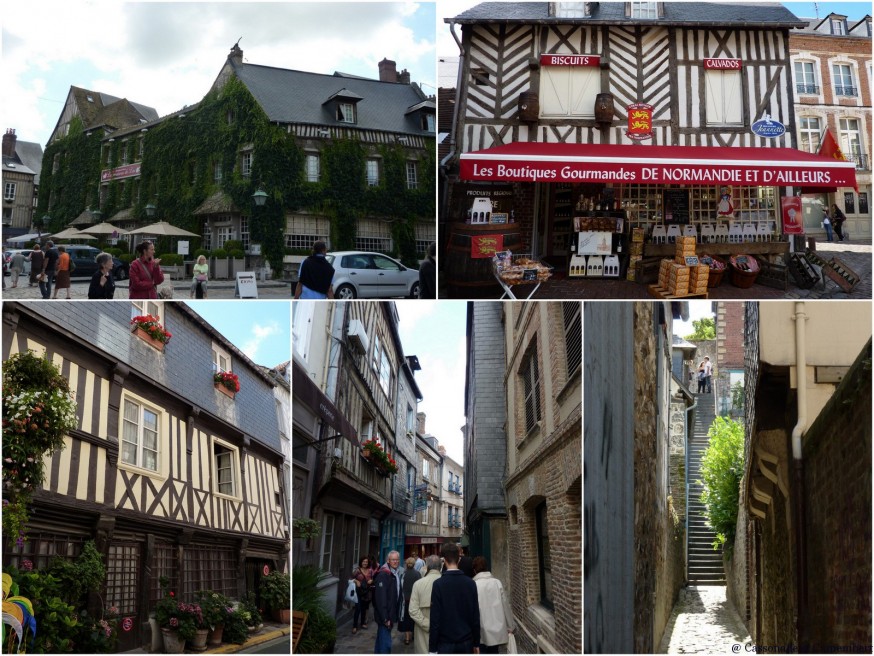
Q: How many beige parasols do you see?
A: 3